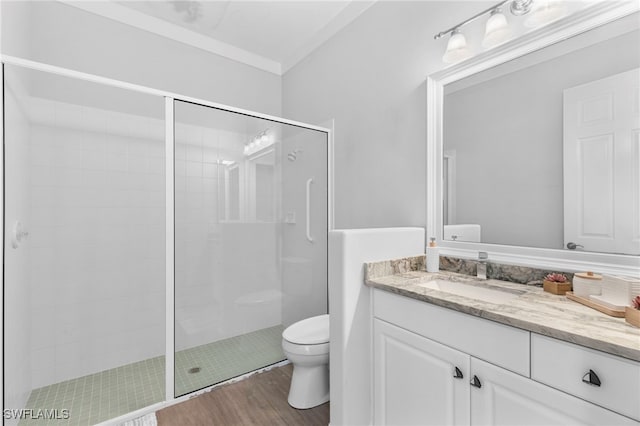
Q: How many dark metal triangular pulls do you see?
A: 3